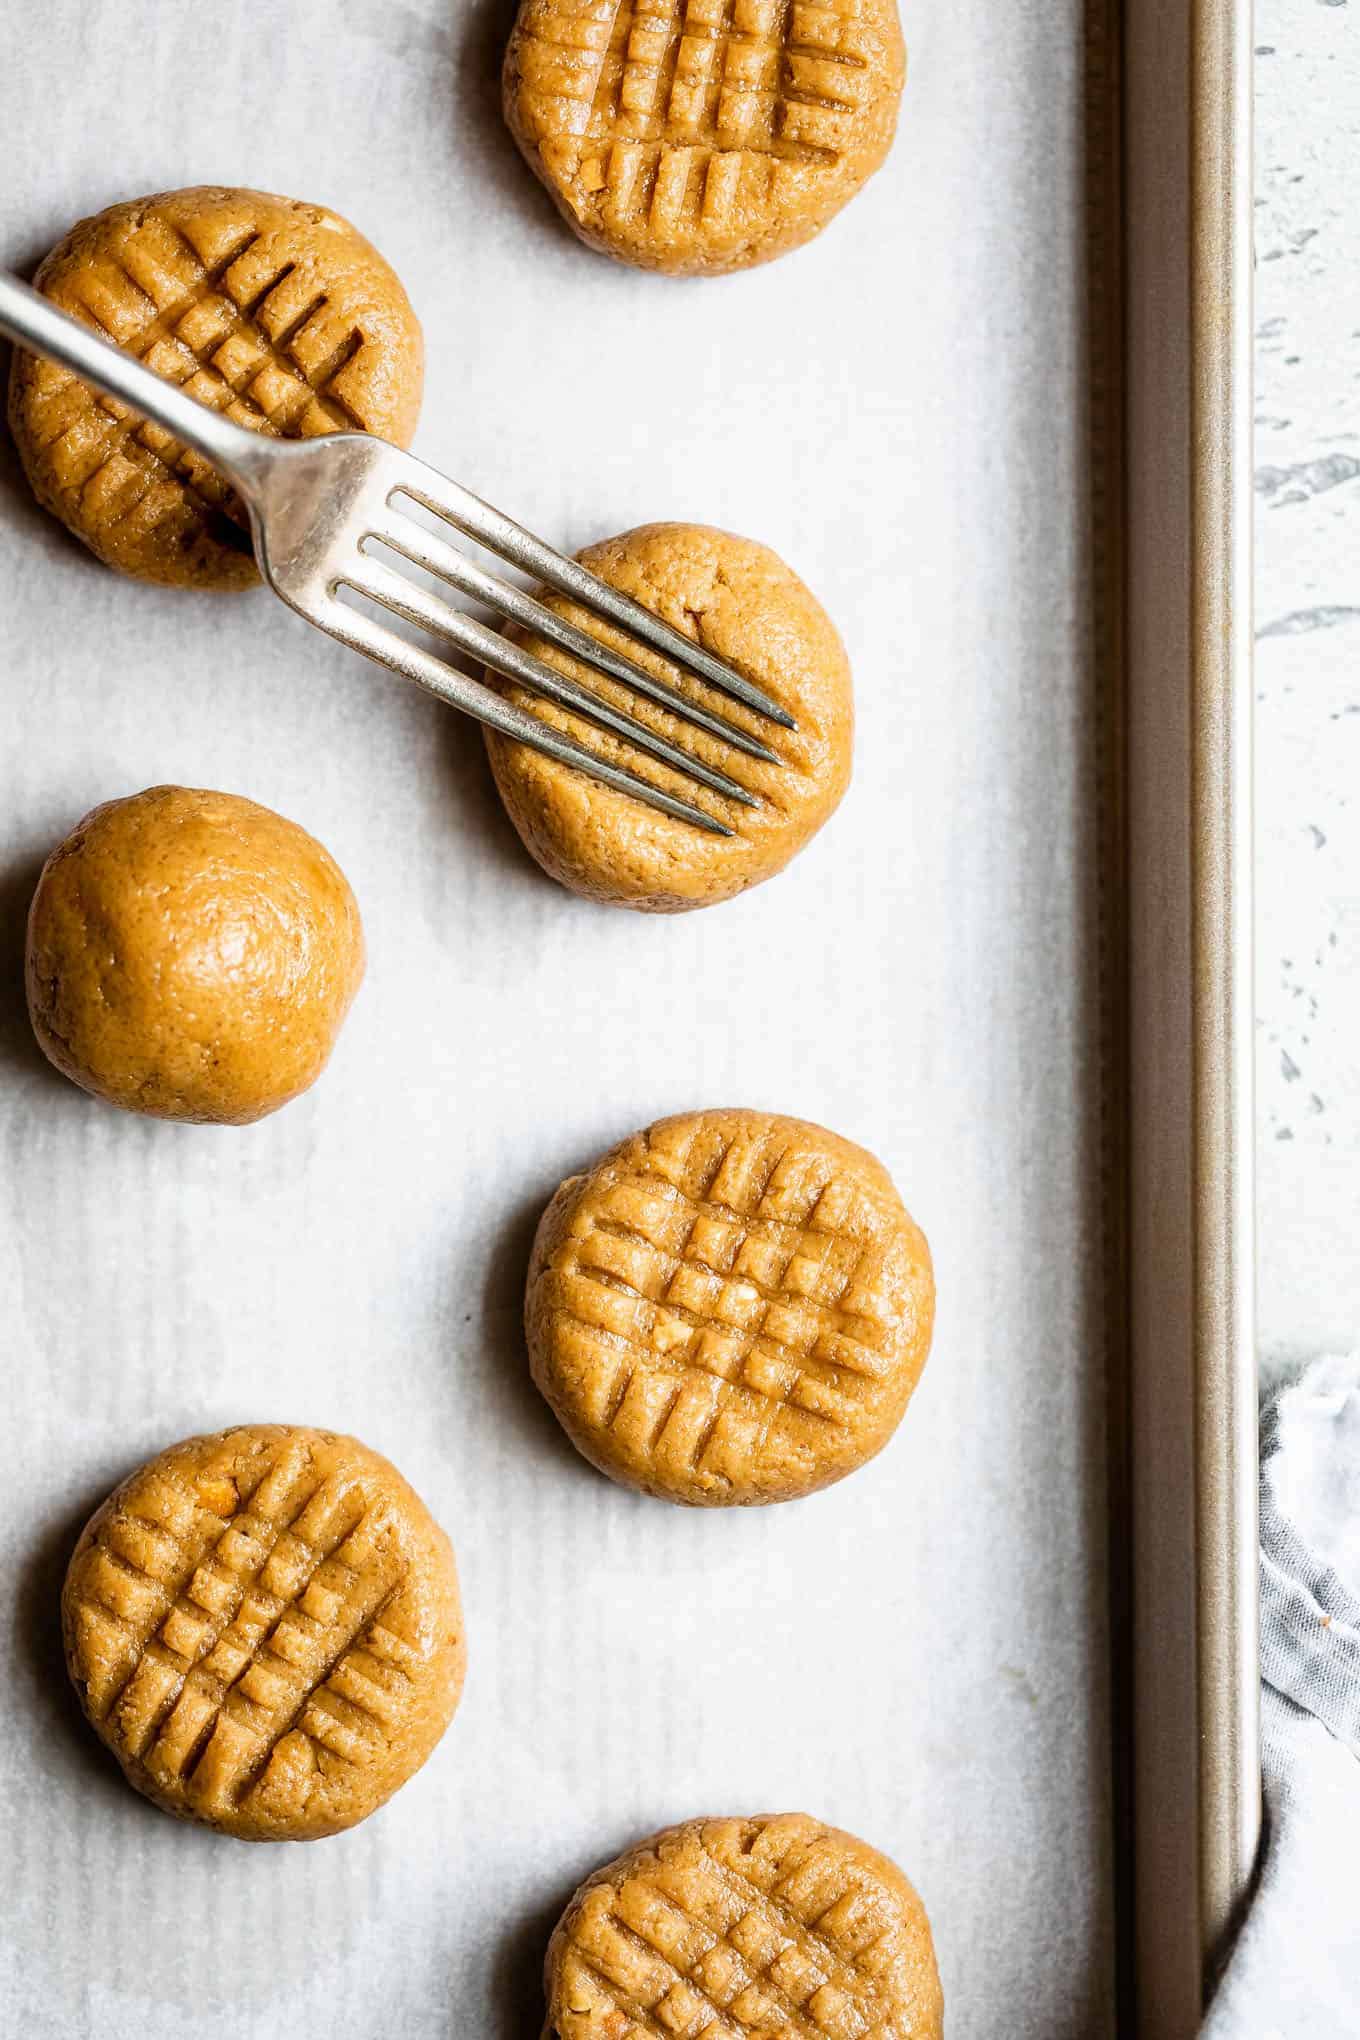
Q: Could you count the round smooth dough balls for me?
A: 1